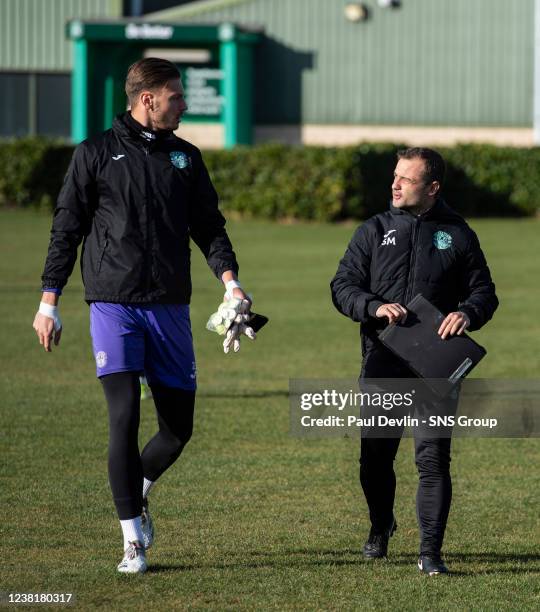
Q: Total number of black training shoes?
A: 2